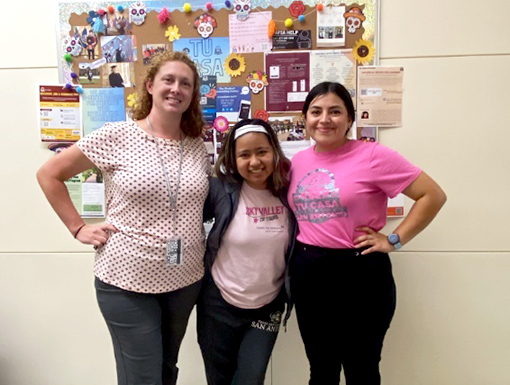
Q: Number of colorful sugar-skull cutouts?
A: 6